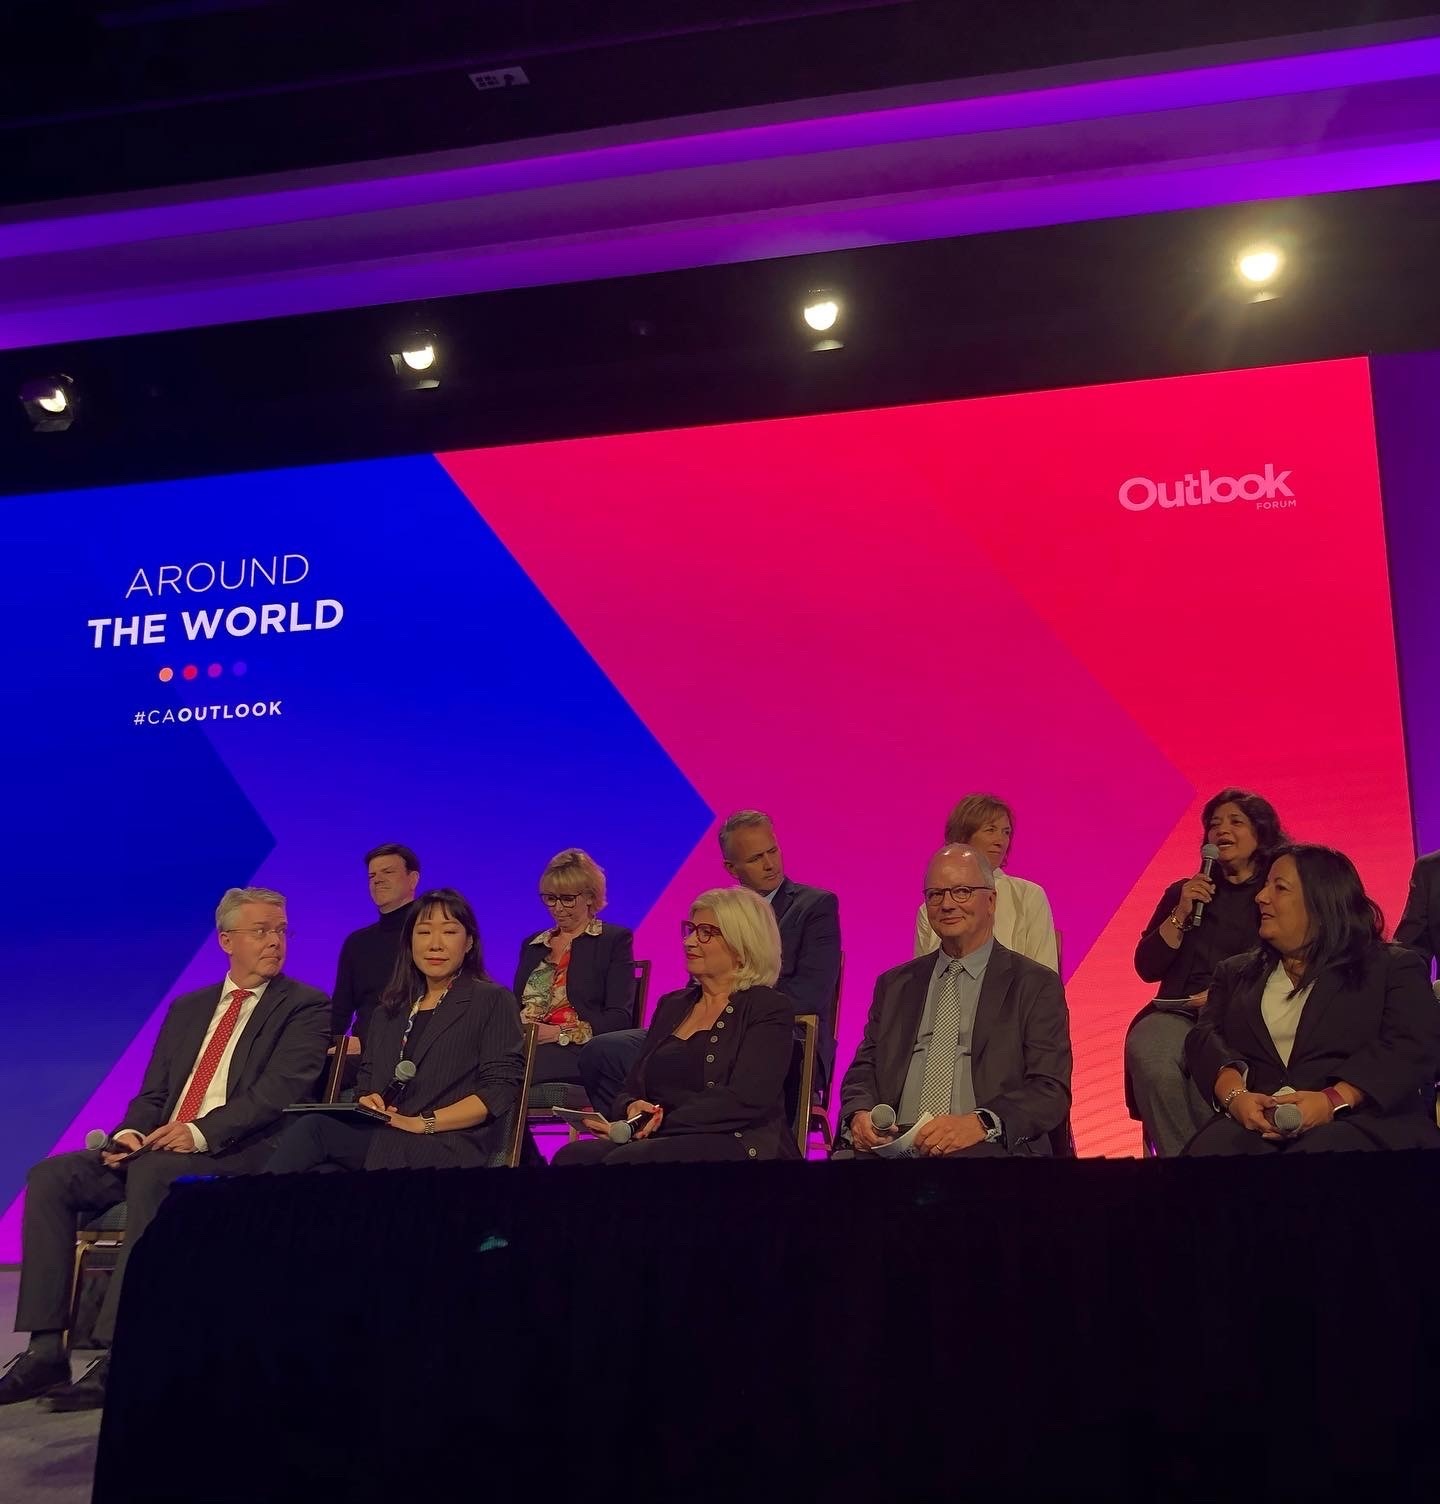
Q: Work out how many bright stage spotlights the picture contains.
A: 4